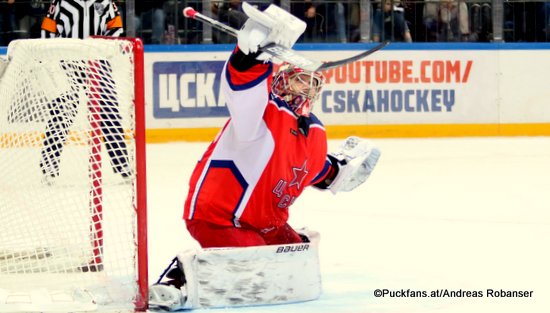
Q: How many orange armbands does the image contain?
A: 2